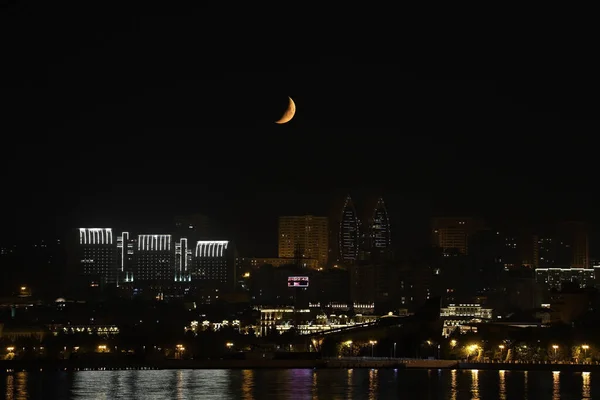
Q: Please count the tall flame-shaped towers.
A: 2